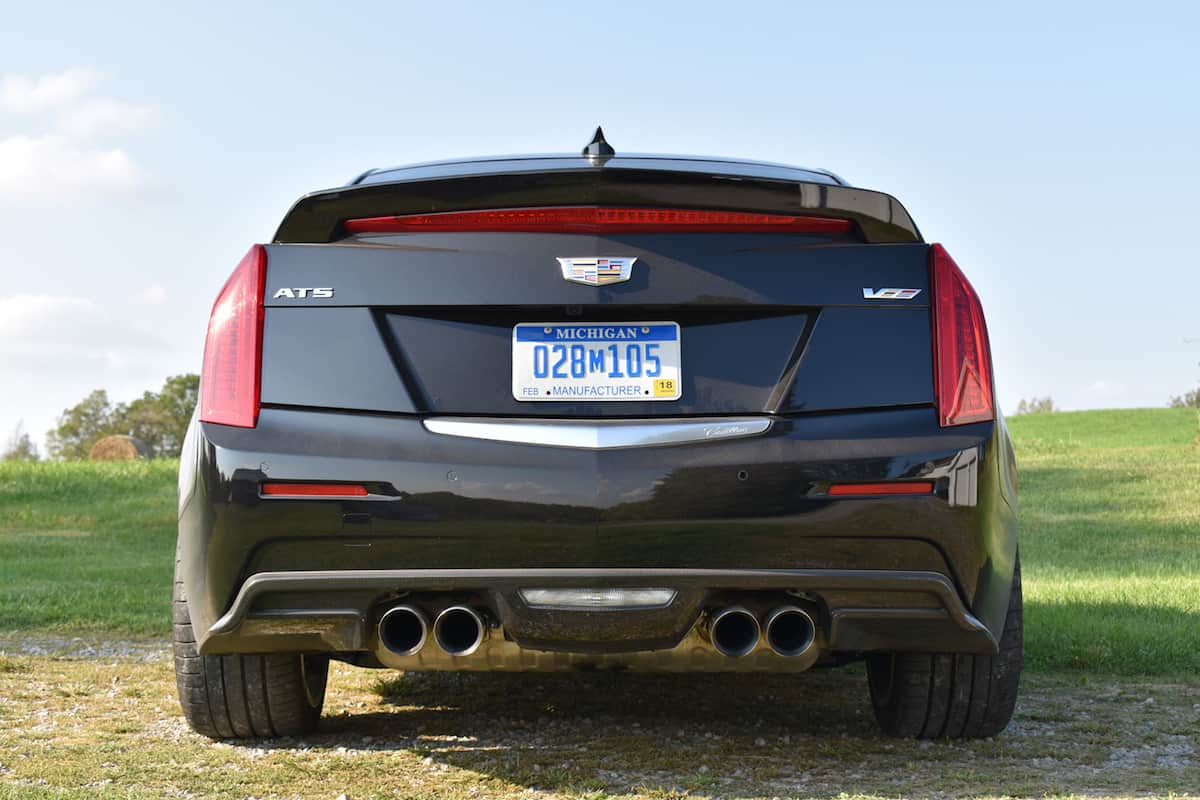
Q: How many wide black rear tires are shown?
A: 2